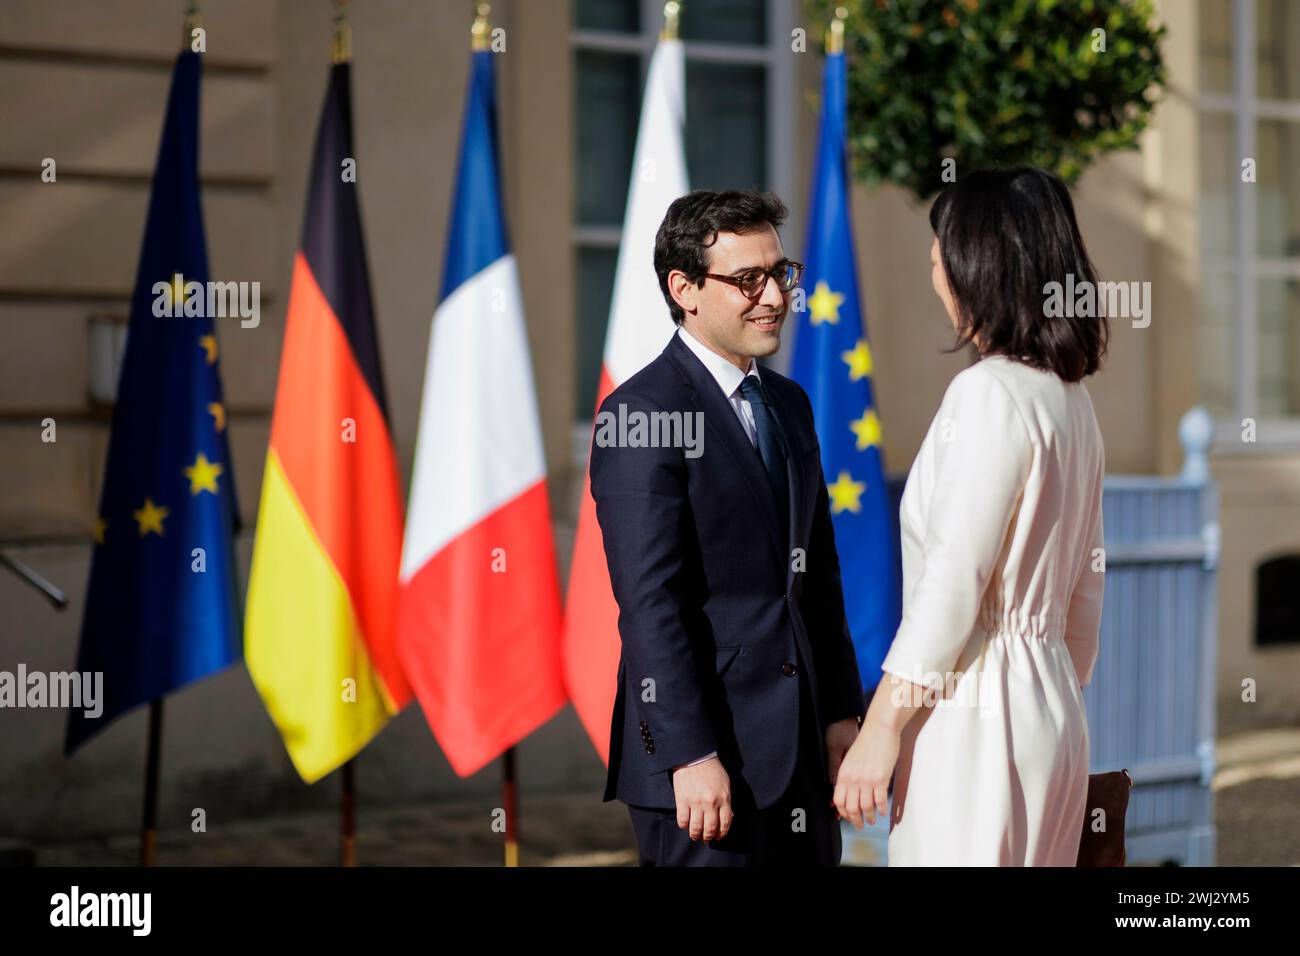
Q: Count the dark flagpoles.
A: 3